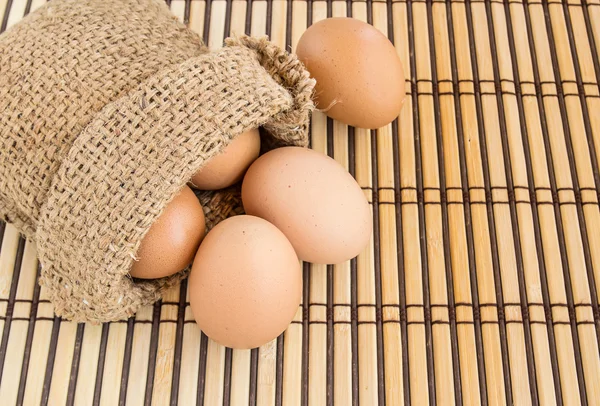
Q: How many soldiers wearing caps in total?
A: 0